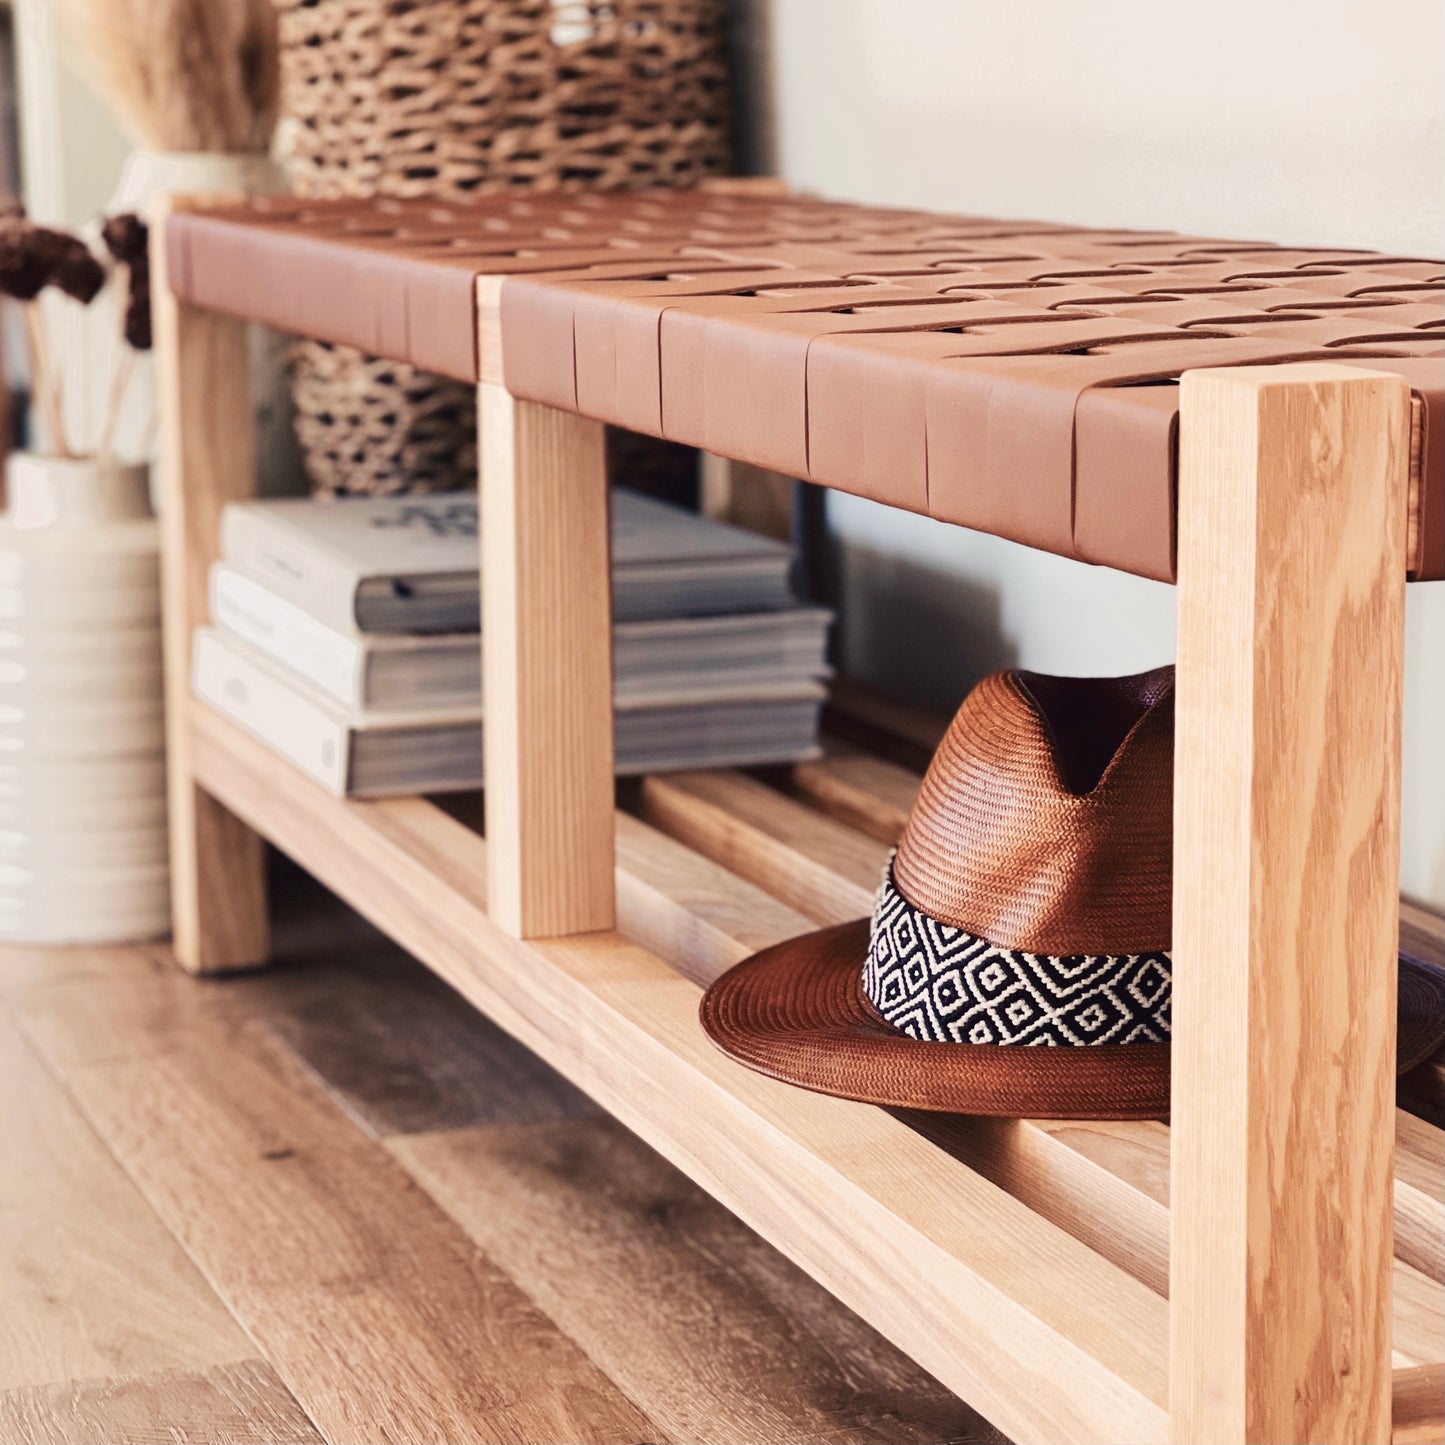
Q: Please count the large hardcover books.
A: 3